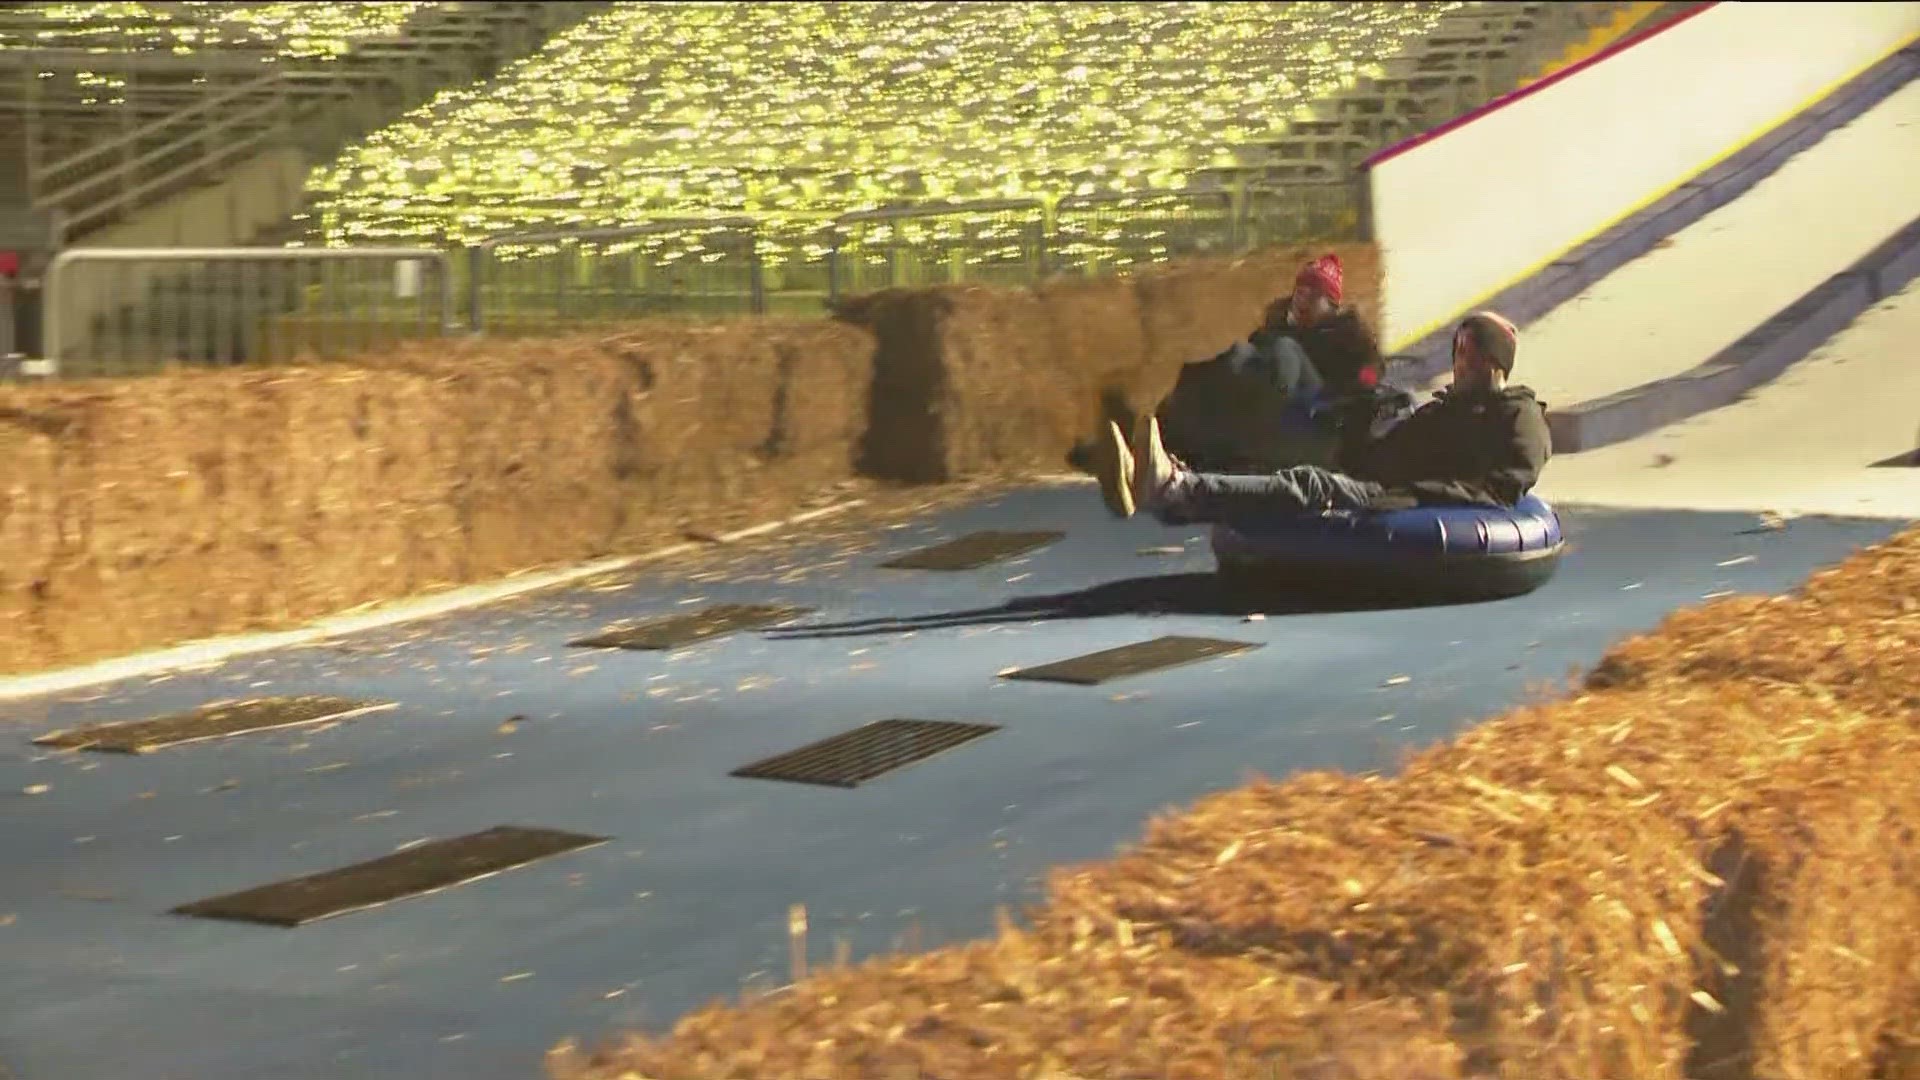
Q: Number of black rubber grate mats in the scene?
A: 6